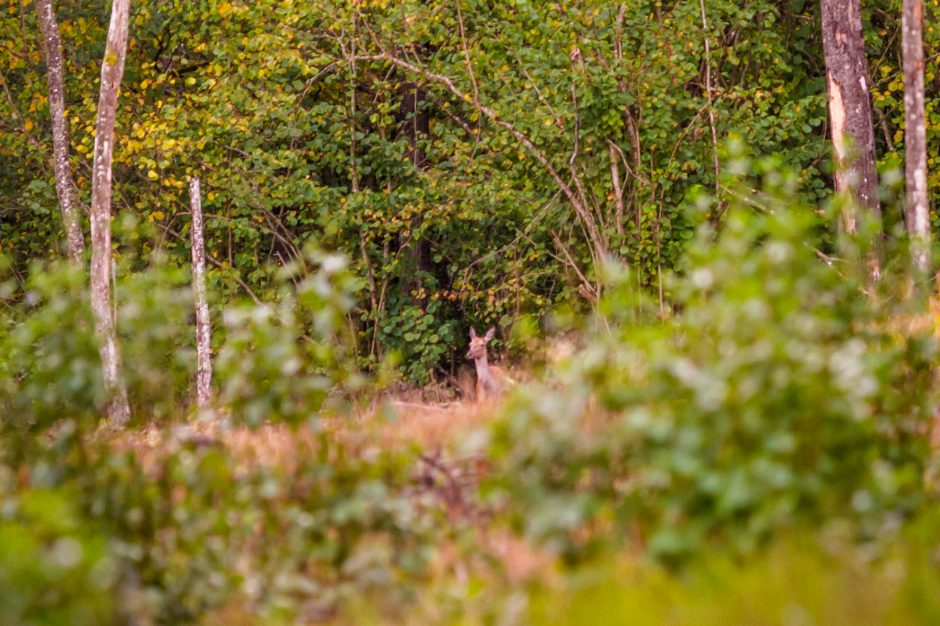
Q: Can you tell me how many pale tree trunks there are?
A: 5